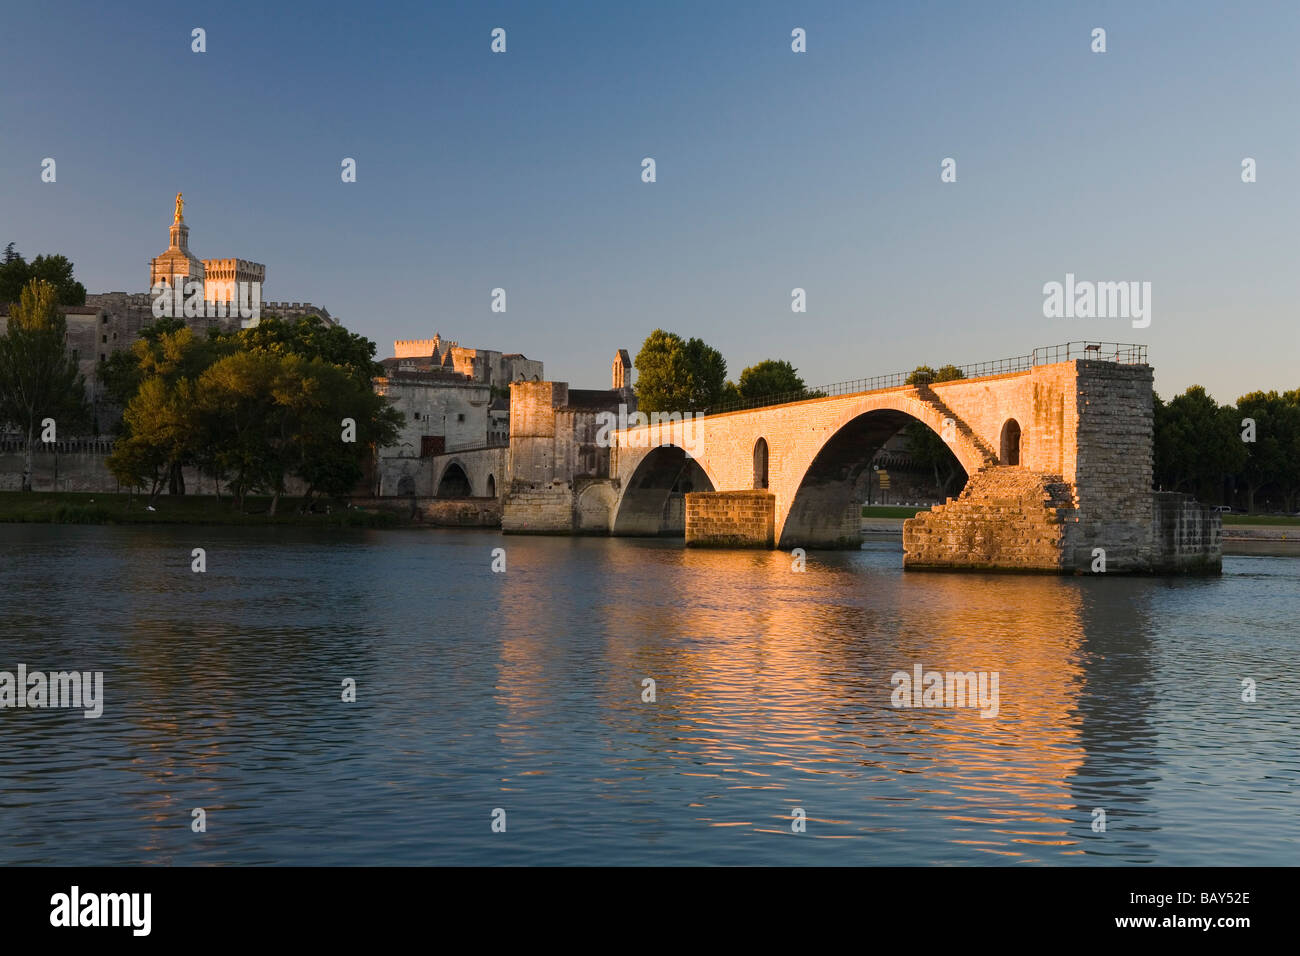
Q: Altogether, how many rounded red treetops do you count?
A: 0